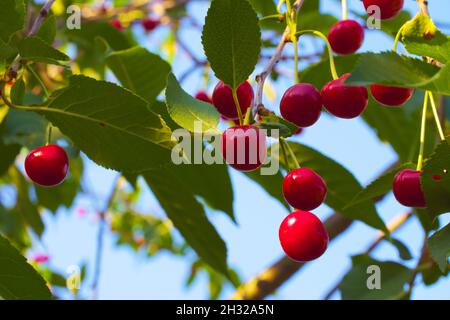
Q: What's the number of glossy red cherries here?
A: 11